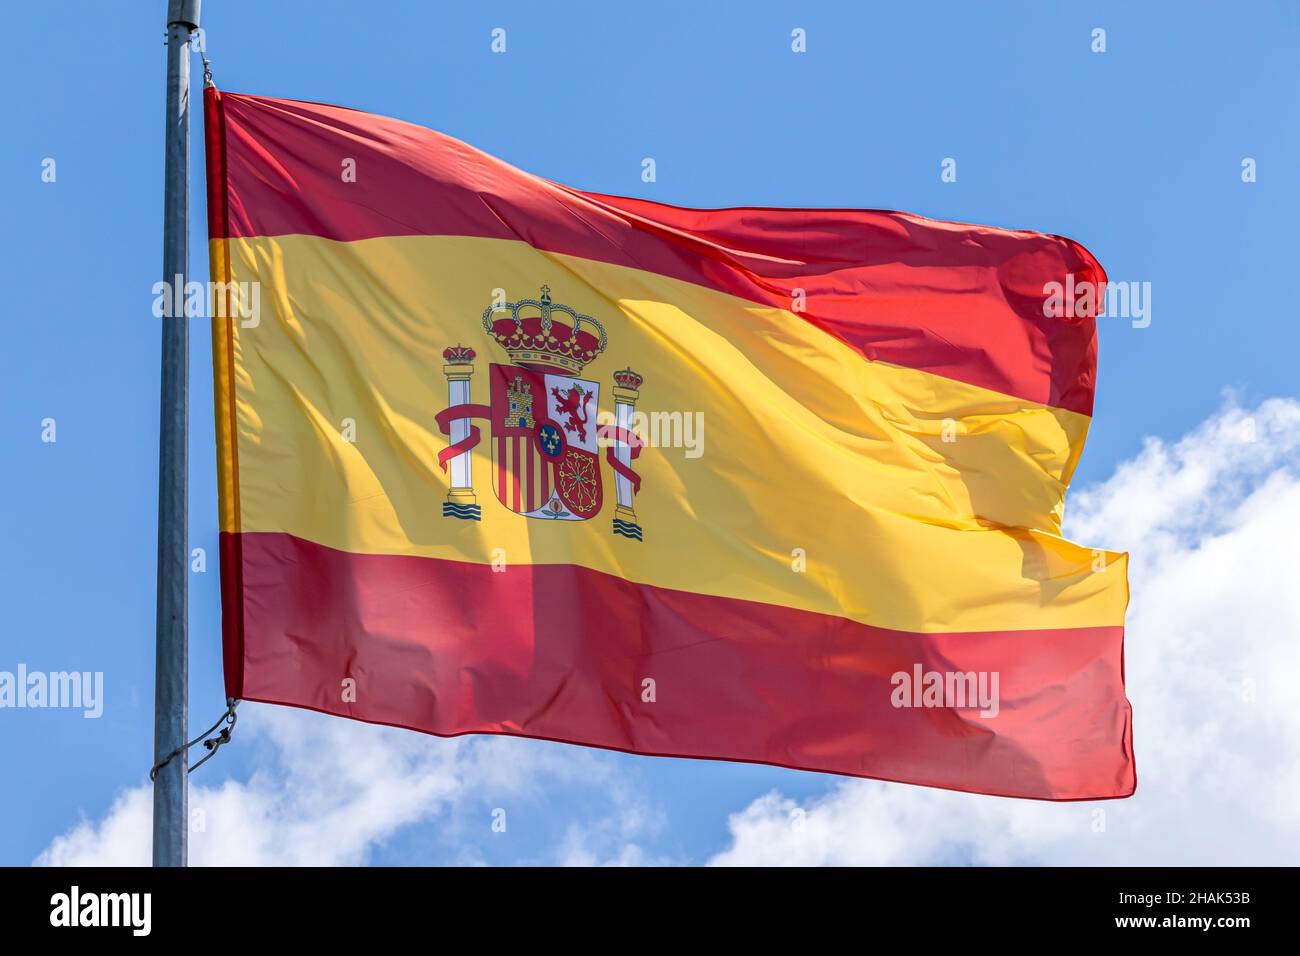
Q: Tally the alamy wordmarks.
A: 6